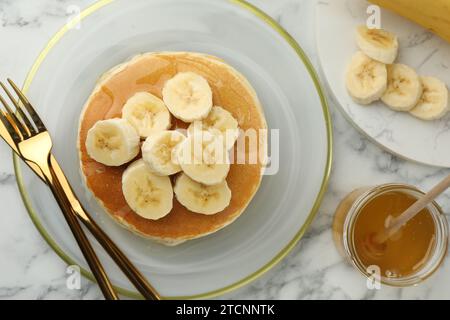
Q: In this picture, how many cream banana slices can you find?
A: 12